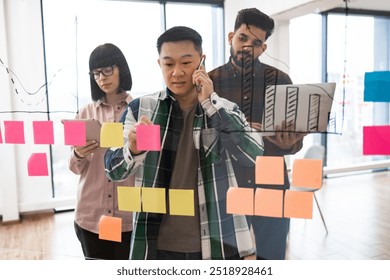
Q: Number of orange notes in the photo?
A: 6